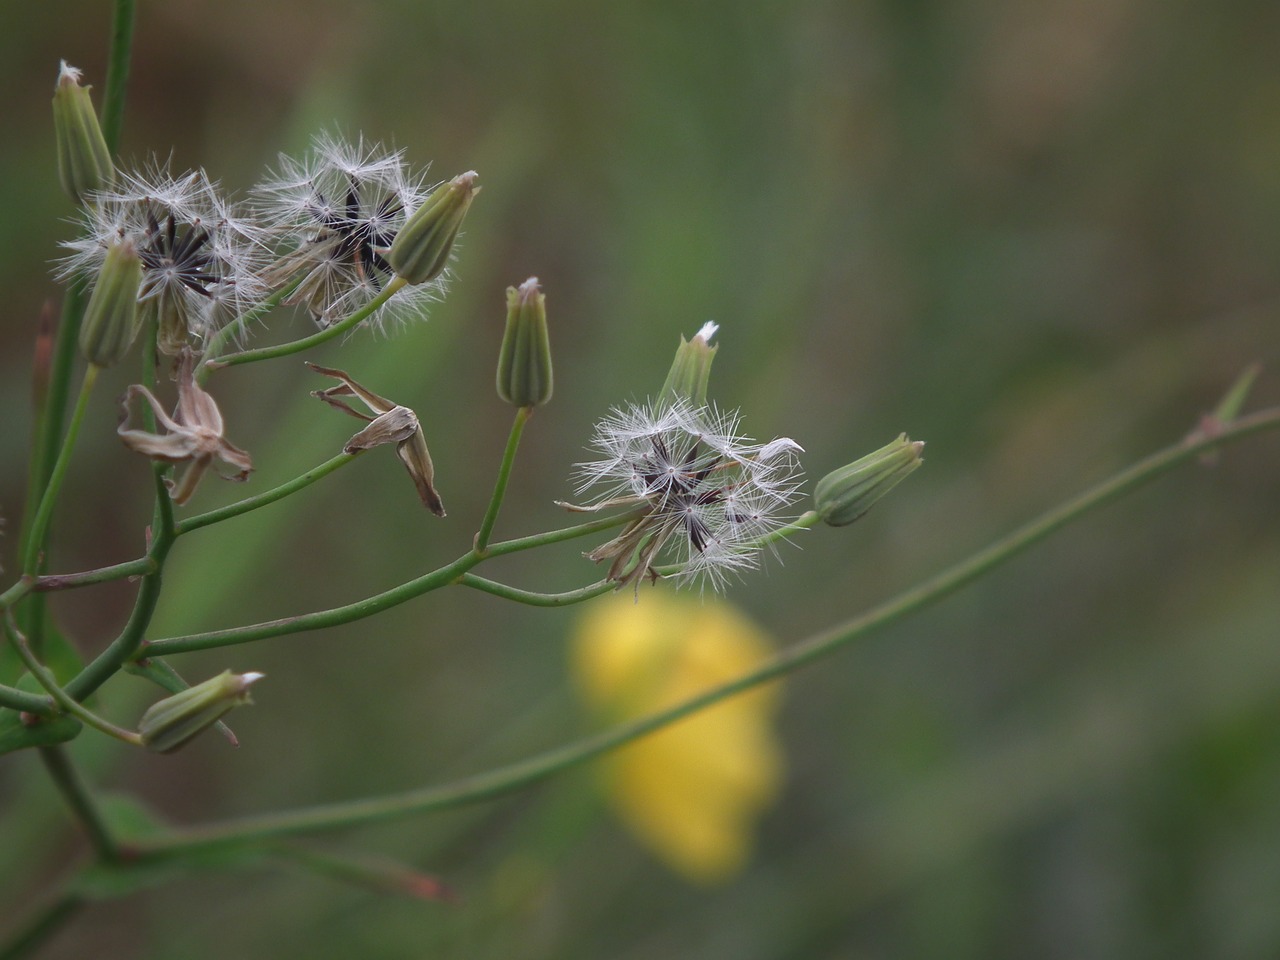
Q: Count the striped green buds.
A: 7